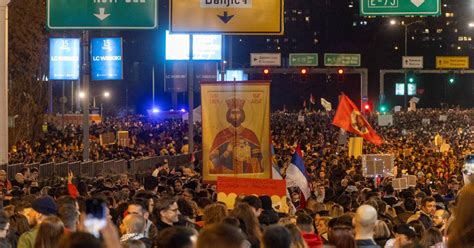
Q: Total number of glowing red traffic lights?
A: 4